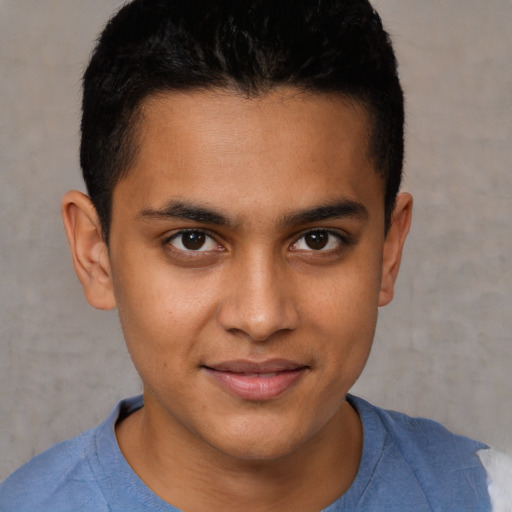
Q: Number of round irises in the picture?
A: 2